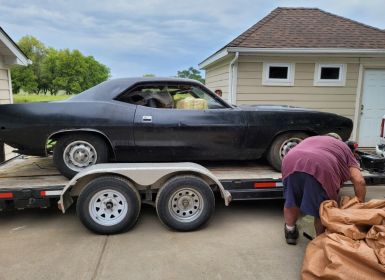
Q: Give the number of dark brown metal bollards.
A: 0